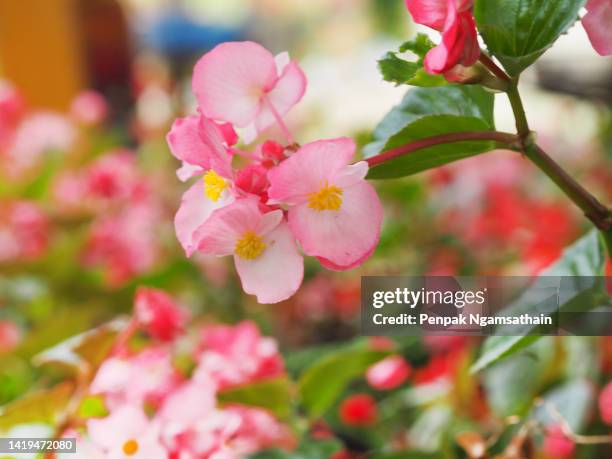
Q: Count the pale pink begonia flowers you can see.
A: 4